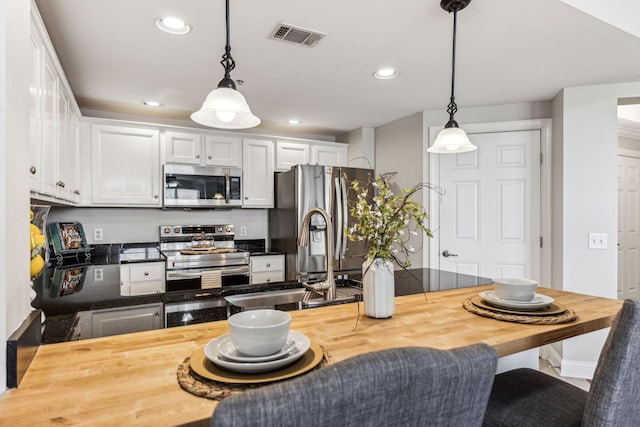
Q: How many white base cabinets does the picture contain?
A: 2